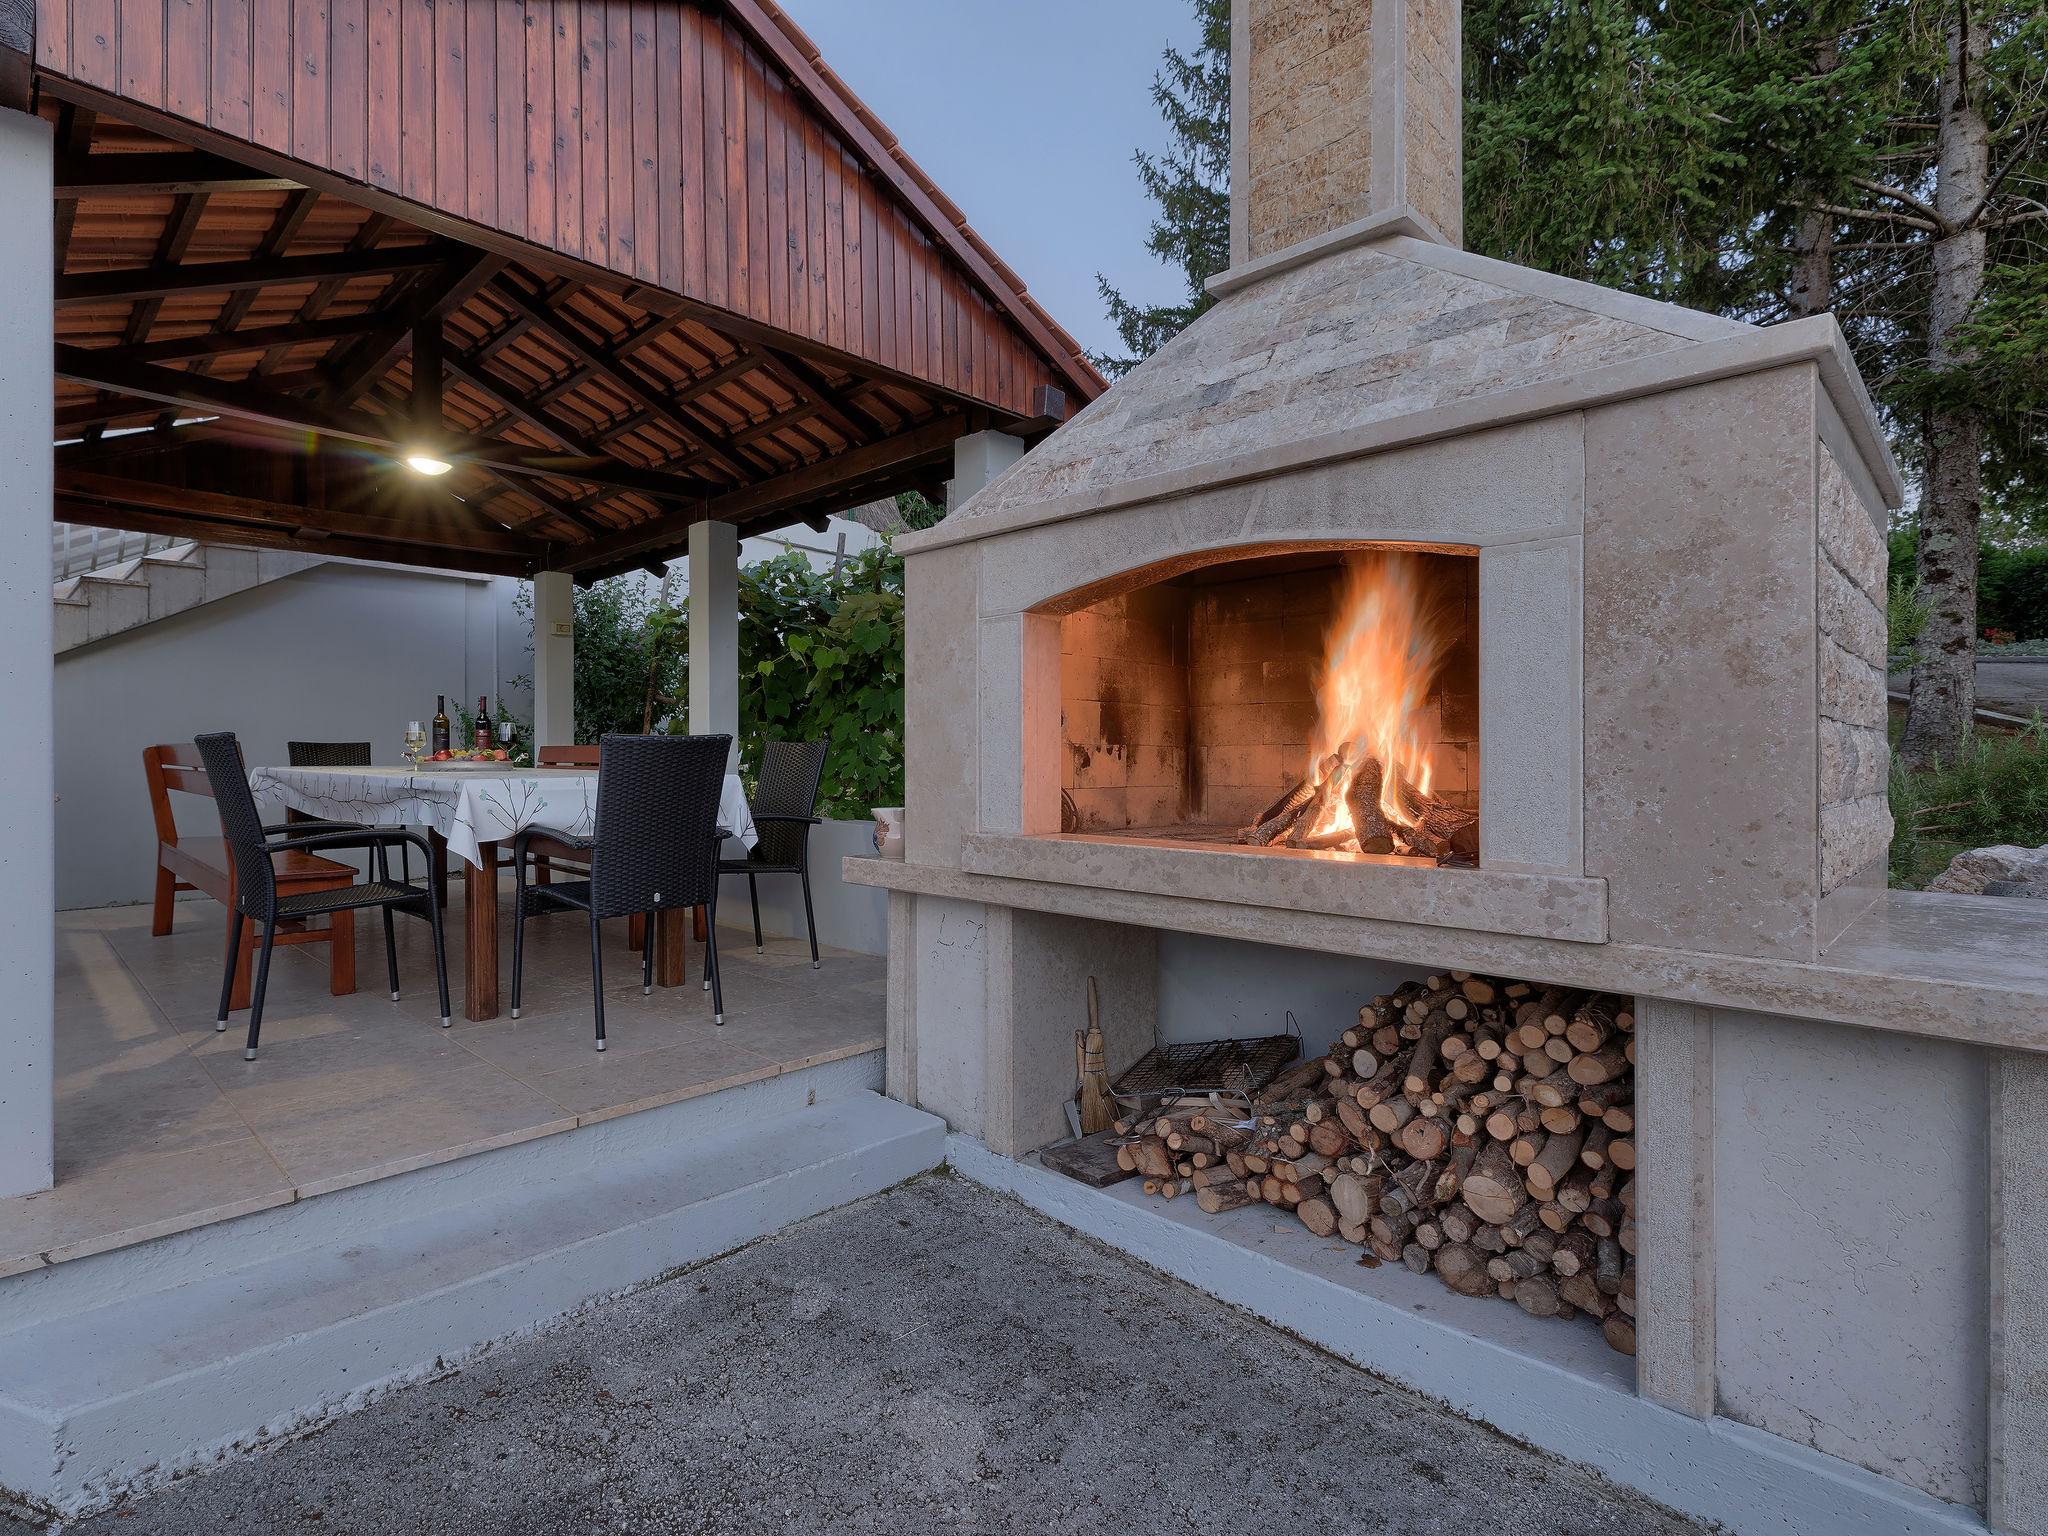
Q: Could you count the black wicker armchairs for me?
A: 4